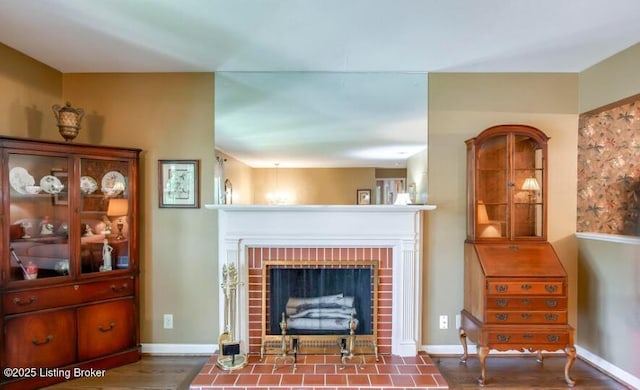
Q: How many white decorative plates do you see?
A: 4